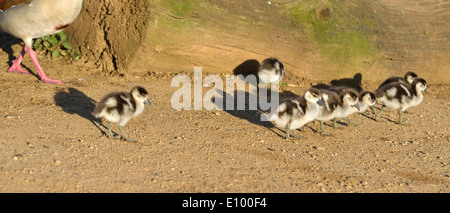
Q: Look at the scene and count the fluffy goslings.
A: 7